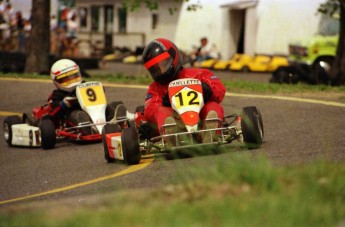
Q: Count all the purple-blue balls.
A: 0